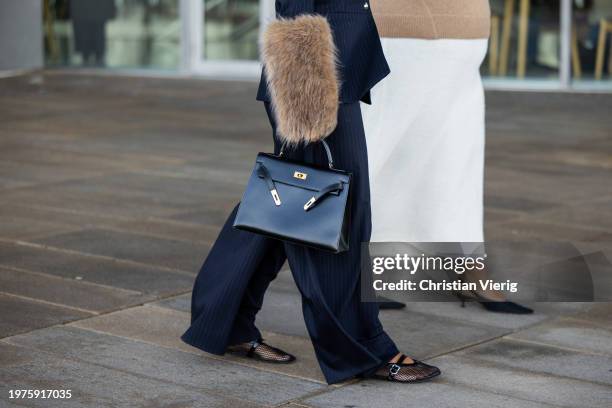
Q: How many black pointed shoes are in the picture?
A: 2